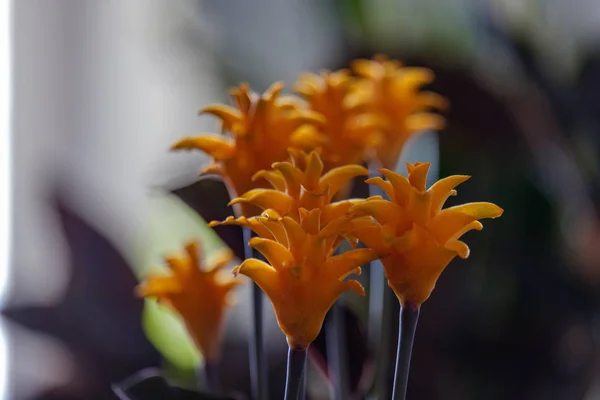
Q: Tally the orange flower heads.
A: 7